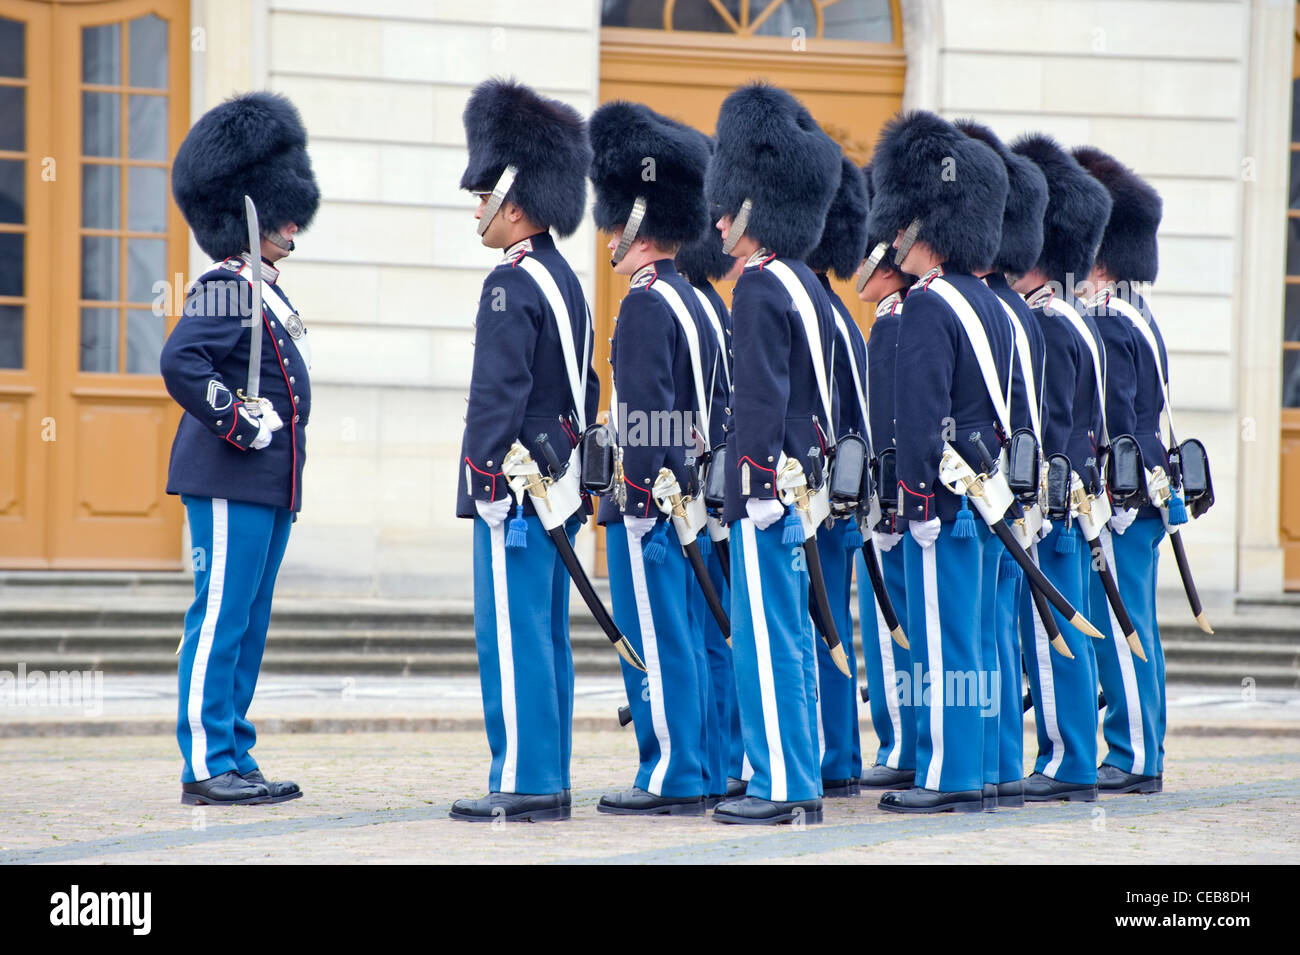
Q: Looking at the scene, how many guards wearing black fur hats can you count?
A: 11